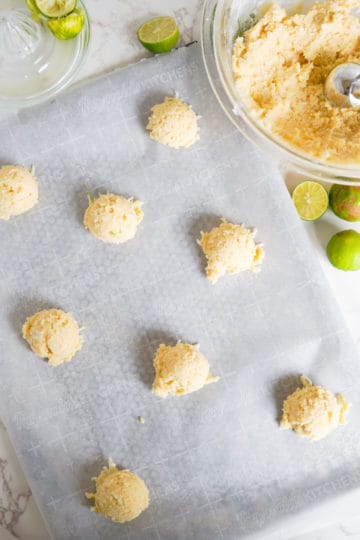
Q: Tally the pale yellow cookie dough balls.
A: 8